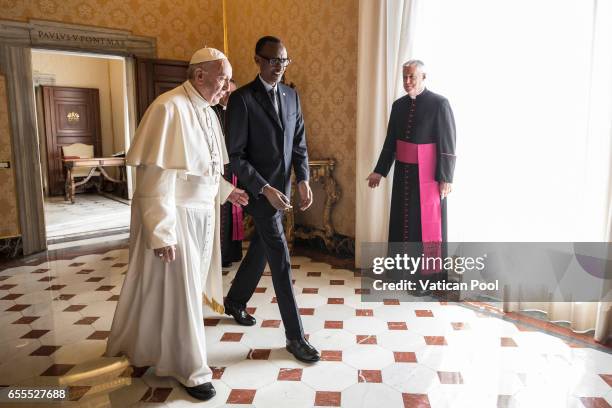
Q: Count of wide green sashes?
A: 0